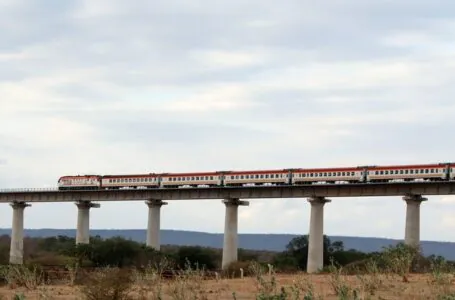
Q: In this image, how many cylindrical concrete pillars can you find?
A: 6